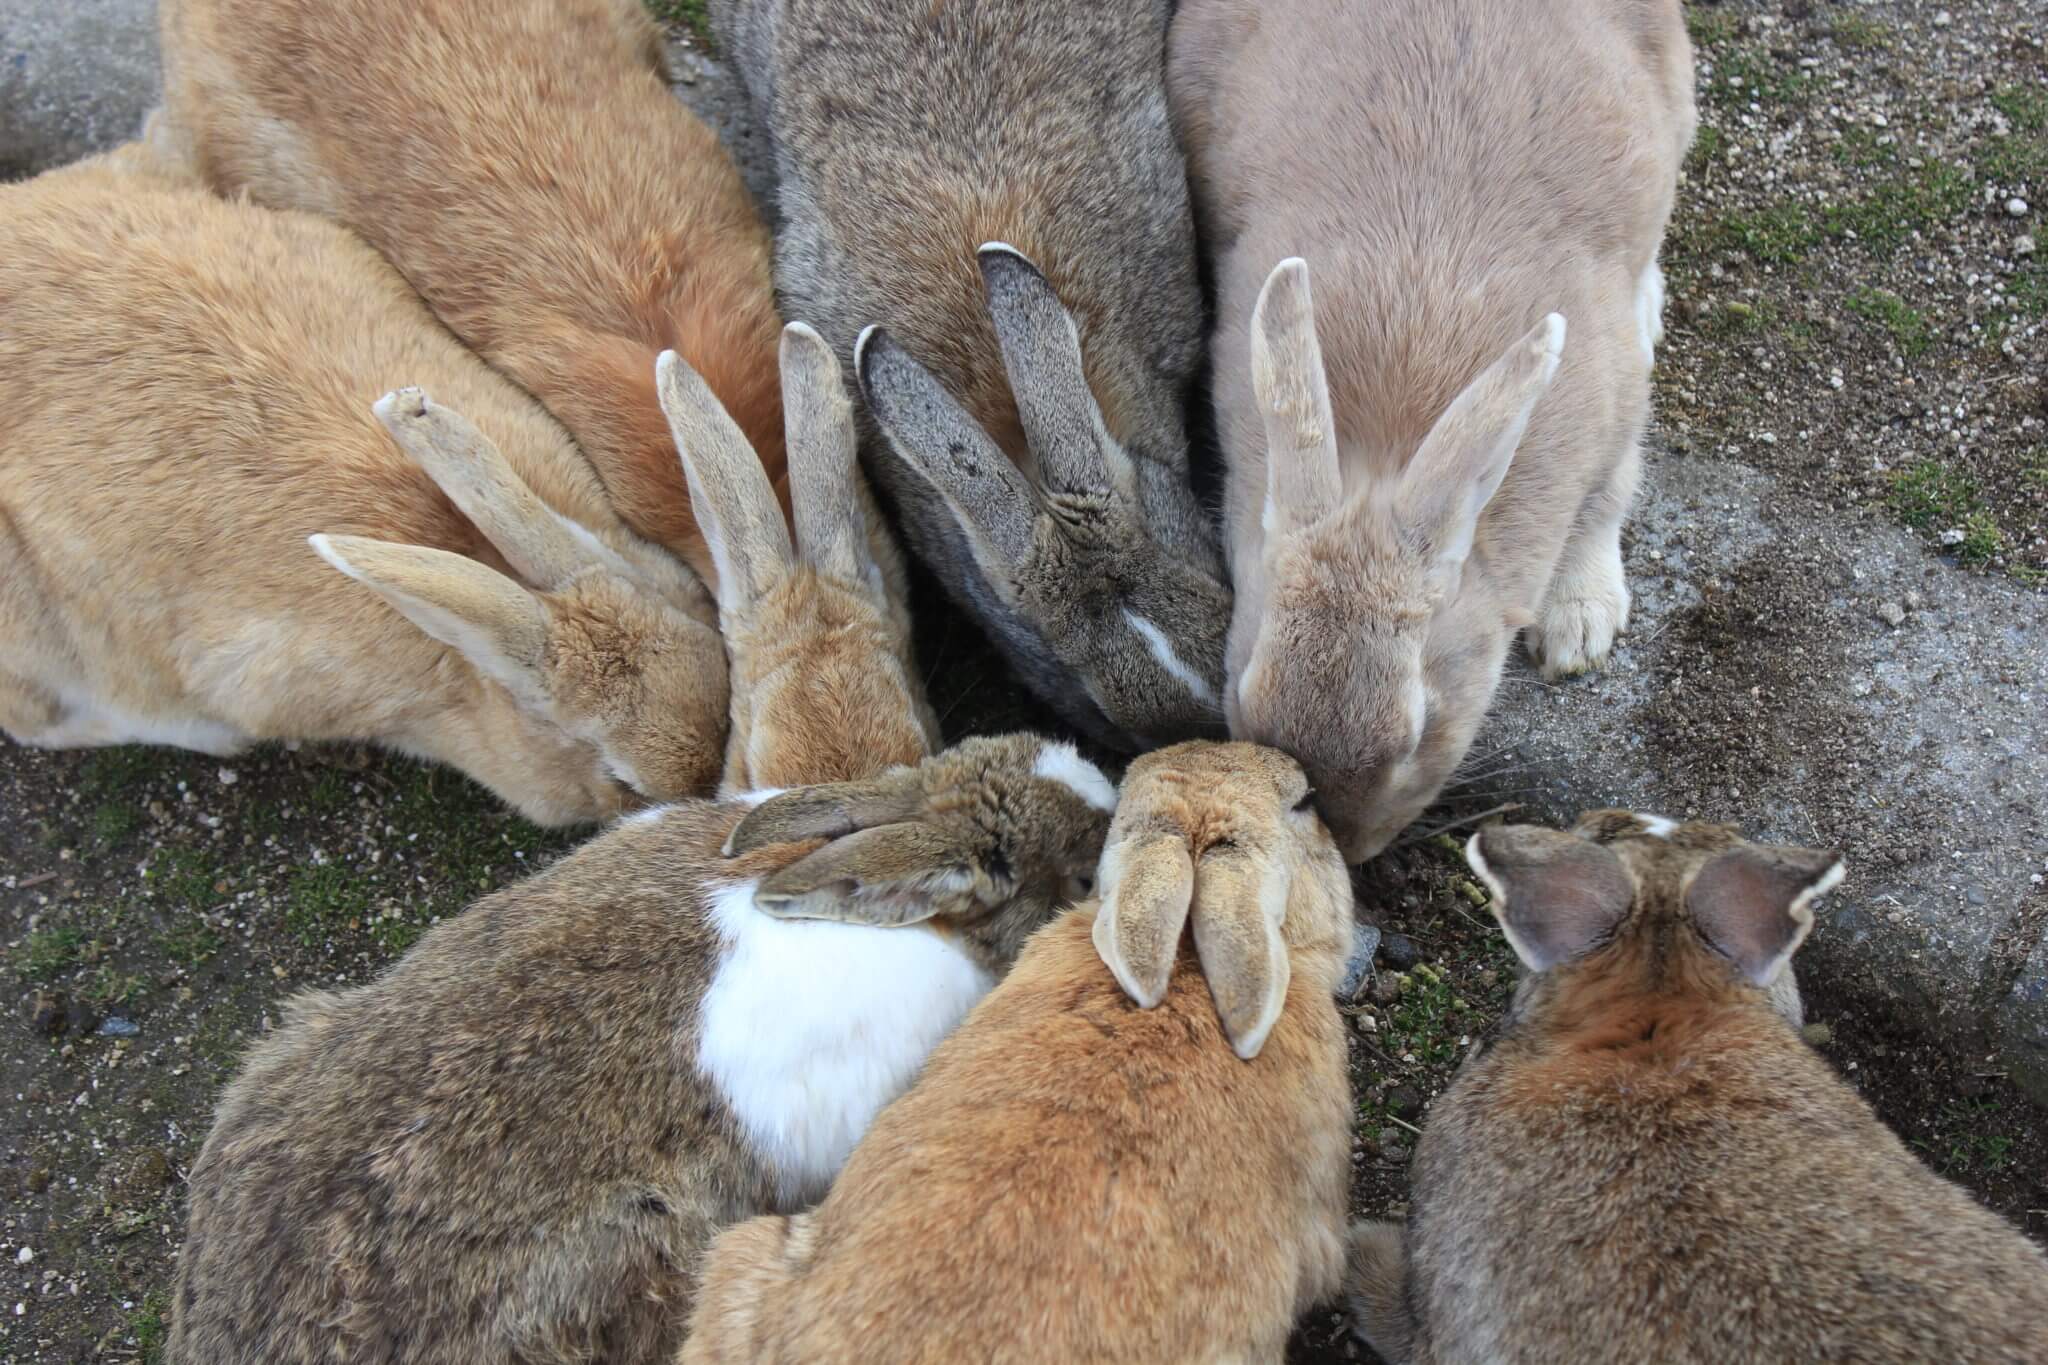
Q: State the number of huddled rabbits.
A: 7